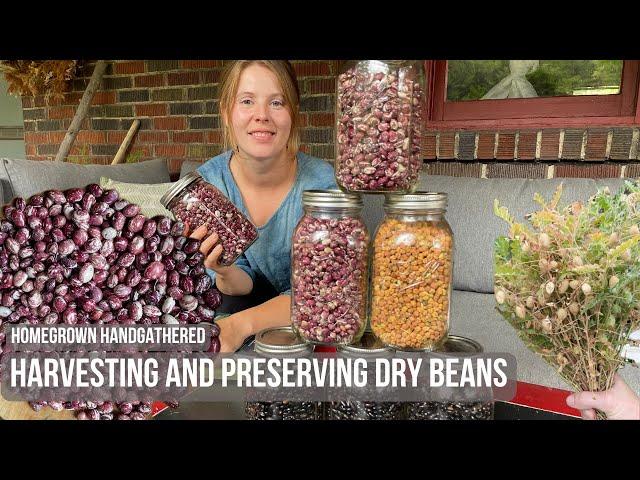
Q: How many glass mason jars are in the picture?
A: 7